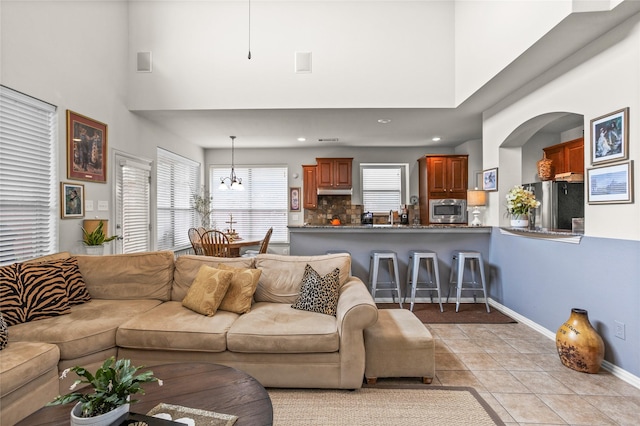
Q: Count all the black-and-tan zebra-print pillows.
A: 2